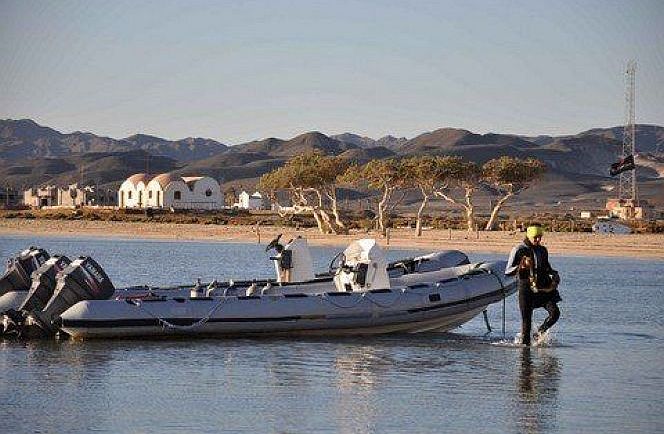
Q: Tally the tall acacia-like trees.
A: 5